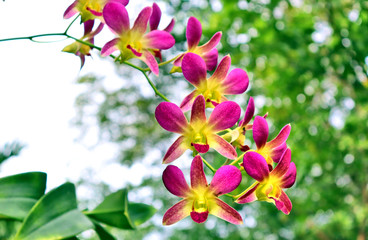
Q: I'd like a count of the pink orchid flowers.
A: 11